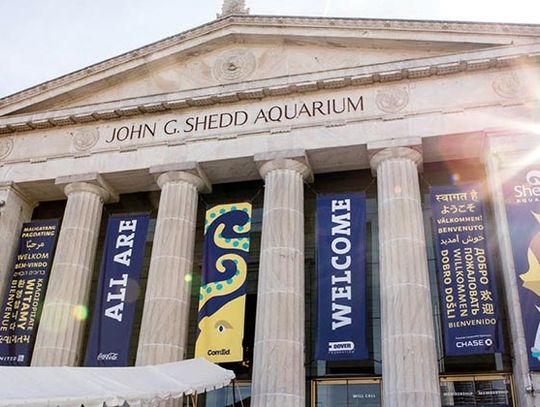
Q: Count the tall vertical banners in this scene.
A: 6